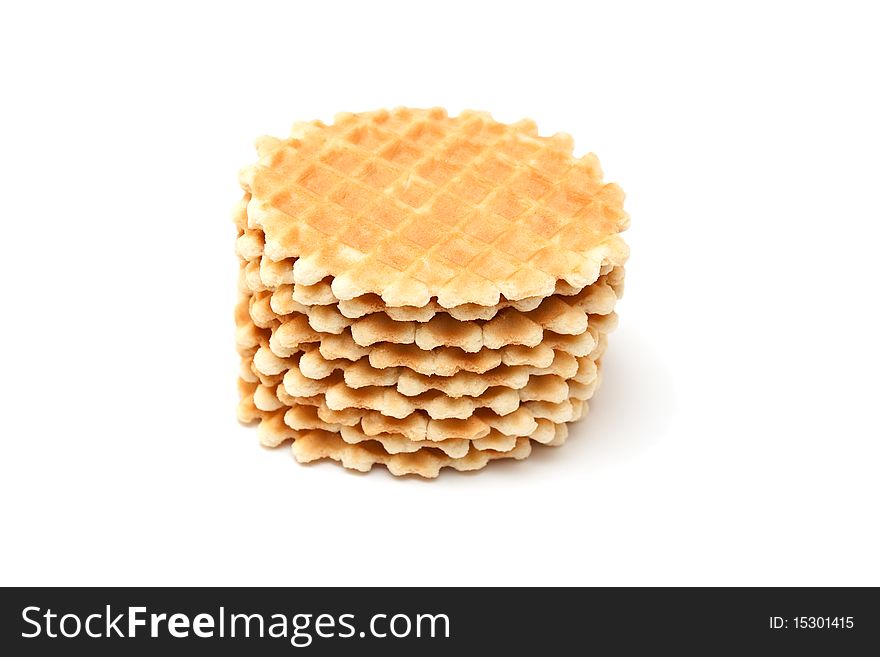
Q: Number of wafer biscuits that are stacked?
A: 9